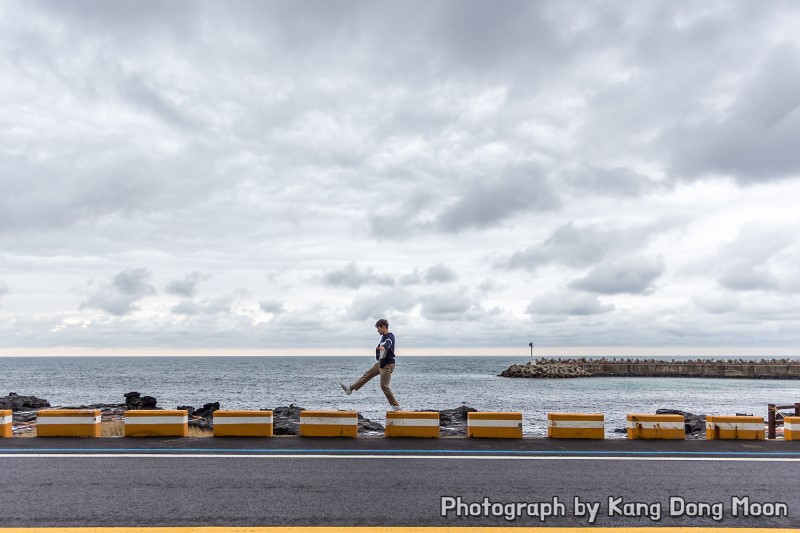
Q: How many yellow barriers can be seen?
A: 11